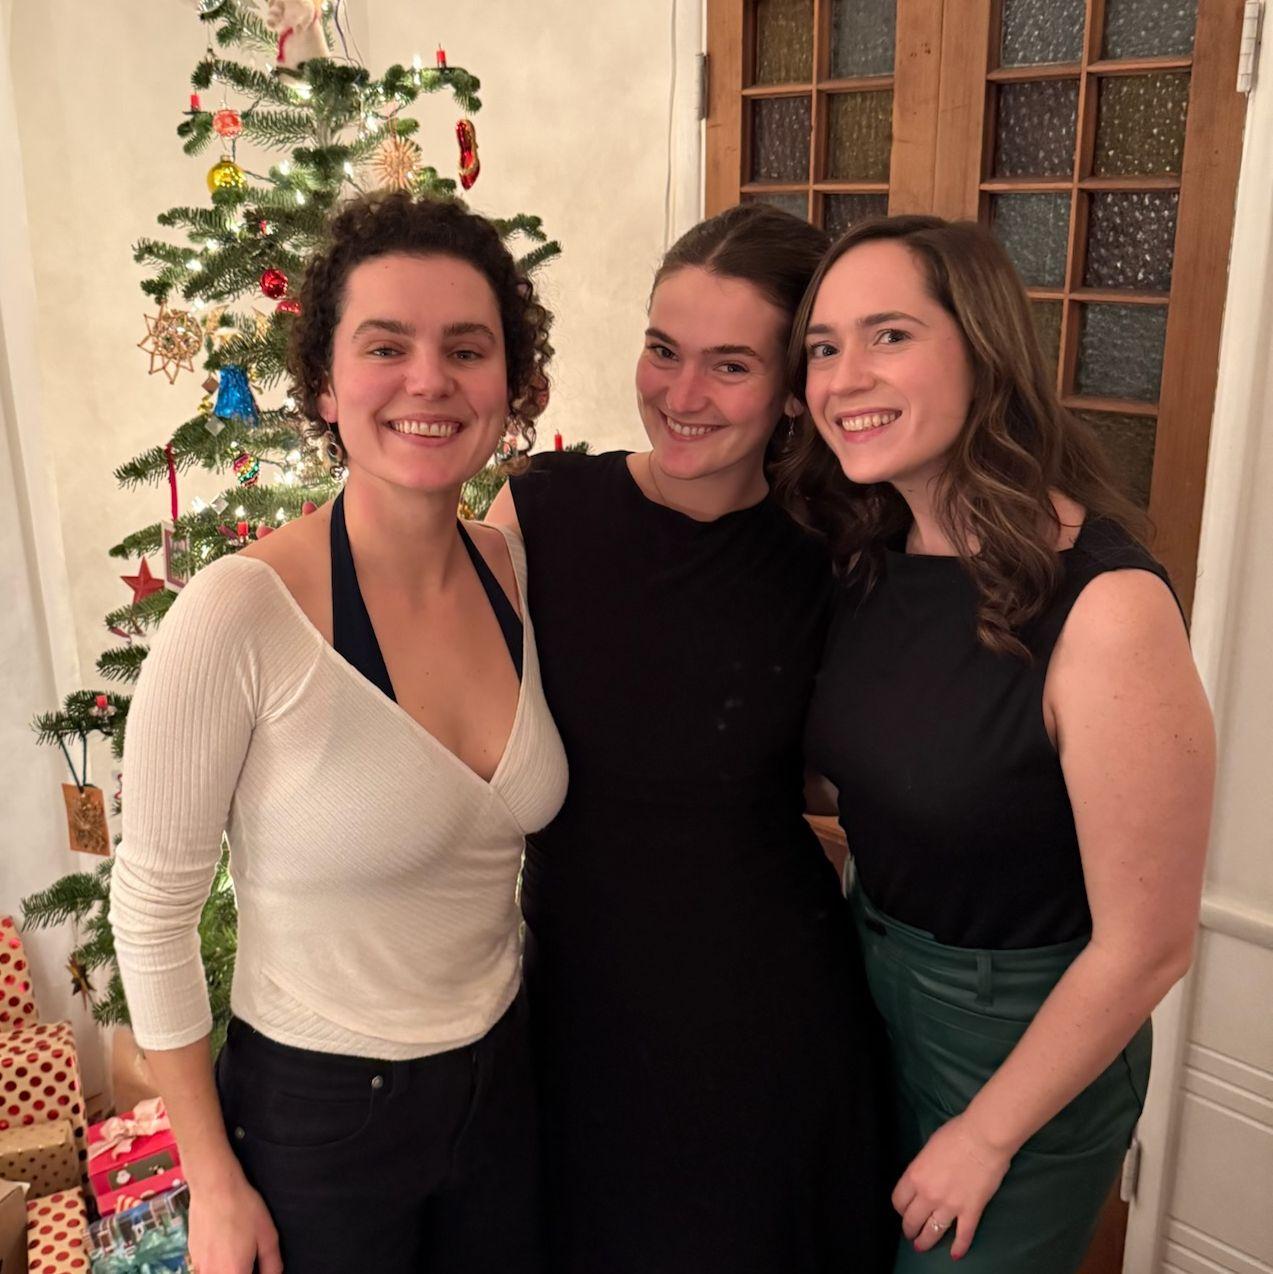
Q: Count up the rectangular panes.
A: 15